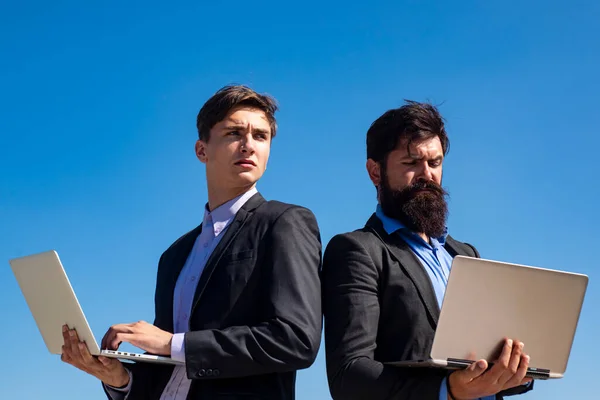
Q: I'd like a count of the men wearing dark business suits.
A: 2